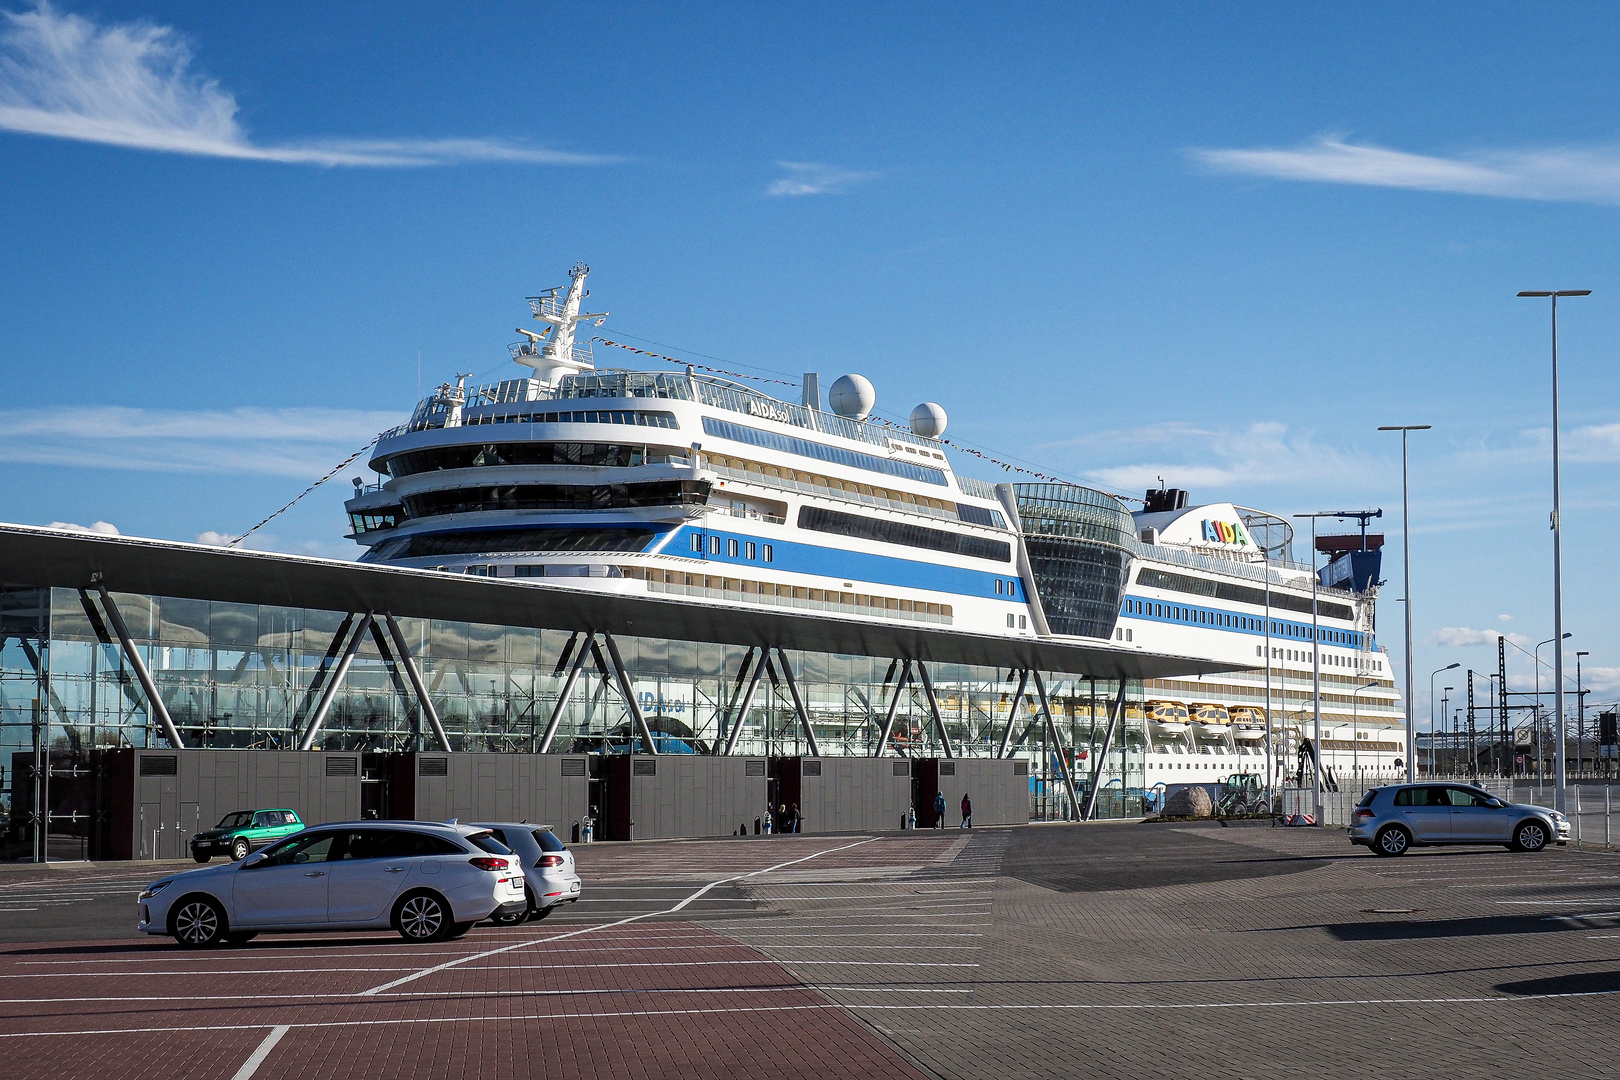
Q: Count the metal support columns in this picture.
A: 12